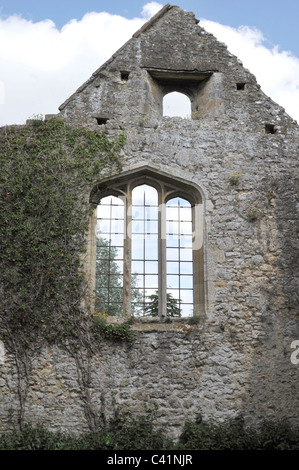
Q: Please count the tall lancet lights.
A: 3